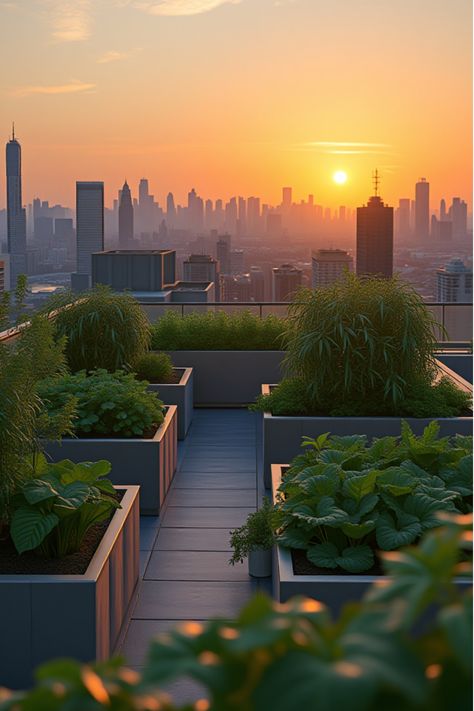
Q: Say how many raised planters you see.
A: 6